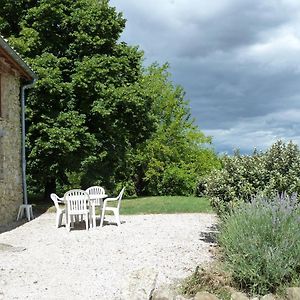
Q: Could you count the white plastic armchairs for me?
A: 4